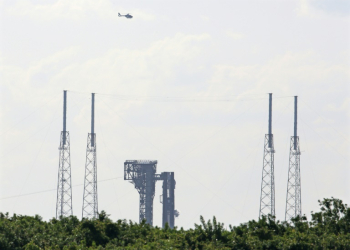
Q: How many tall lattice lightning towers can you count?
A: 4